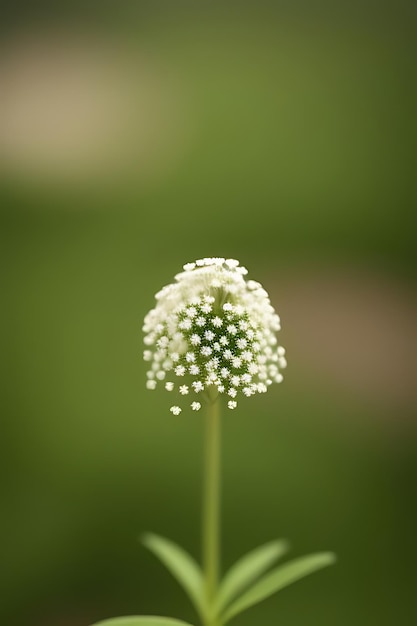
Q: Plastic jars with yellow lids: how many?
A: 0